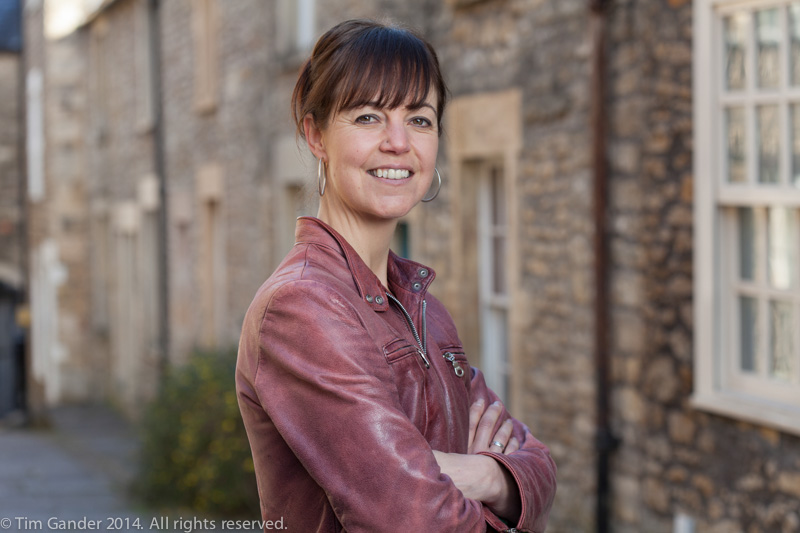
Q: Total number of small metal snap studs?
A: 4